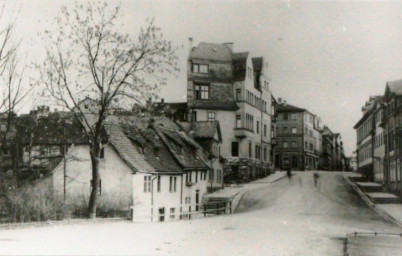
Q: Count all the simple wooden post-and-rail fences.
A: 1